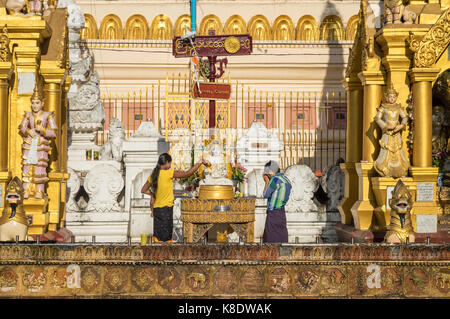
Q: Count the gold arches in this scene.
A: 12